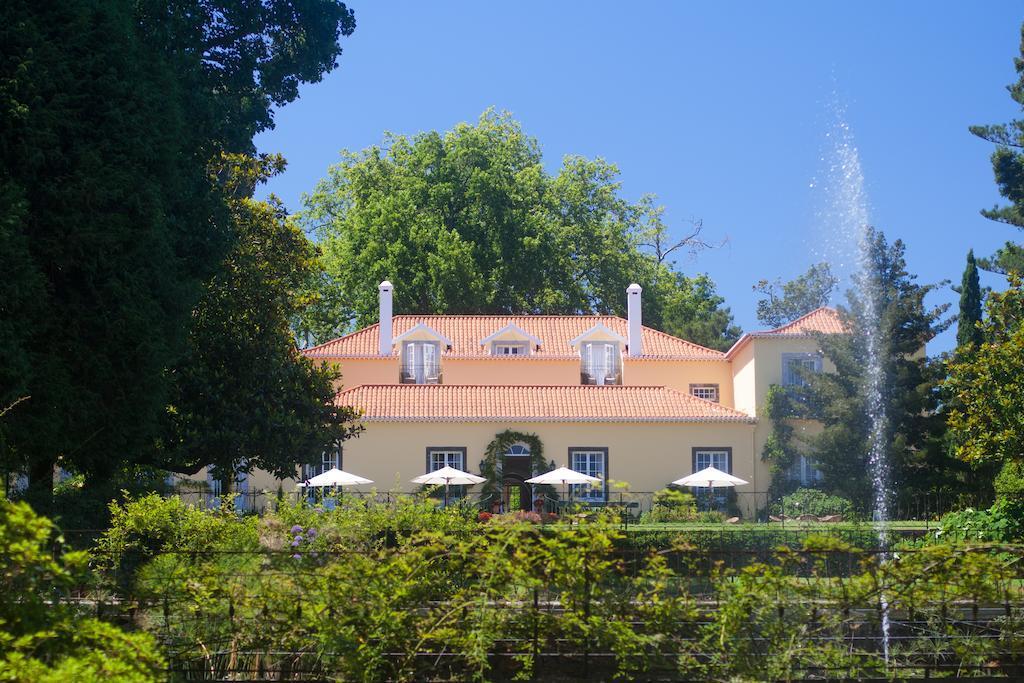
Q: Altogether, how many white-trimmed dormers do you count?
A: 3